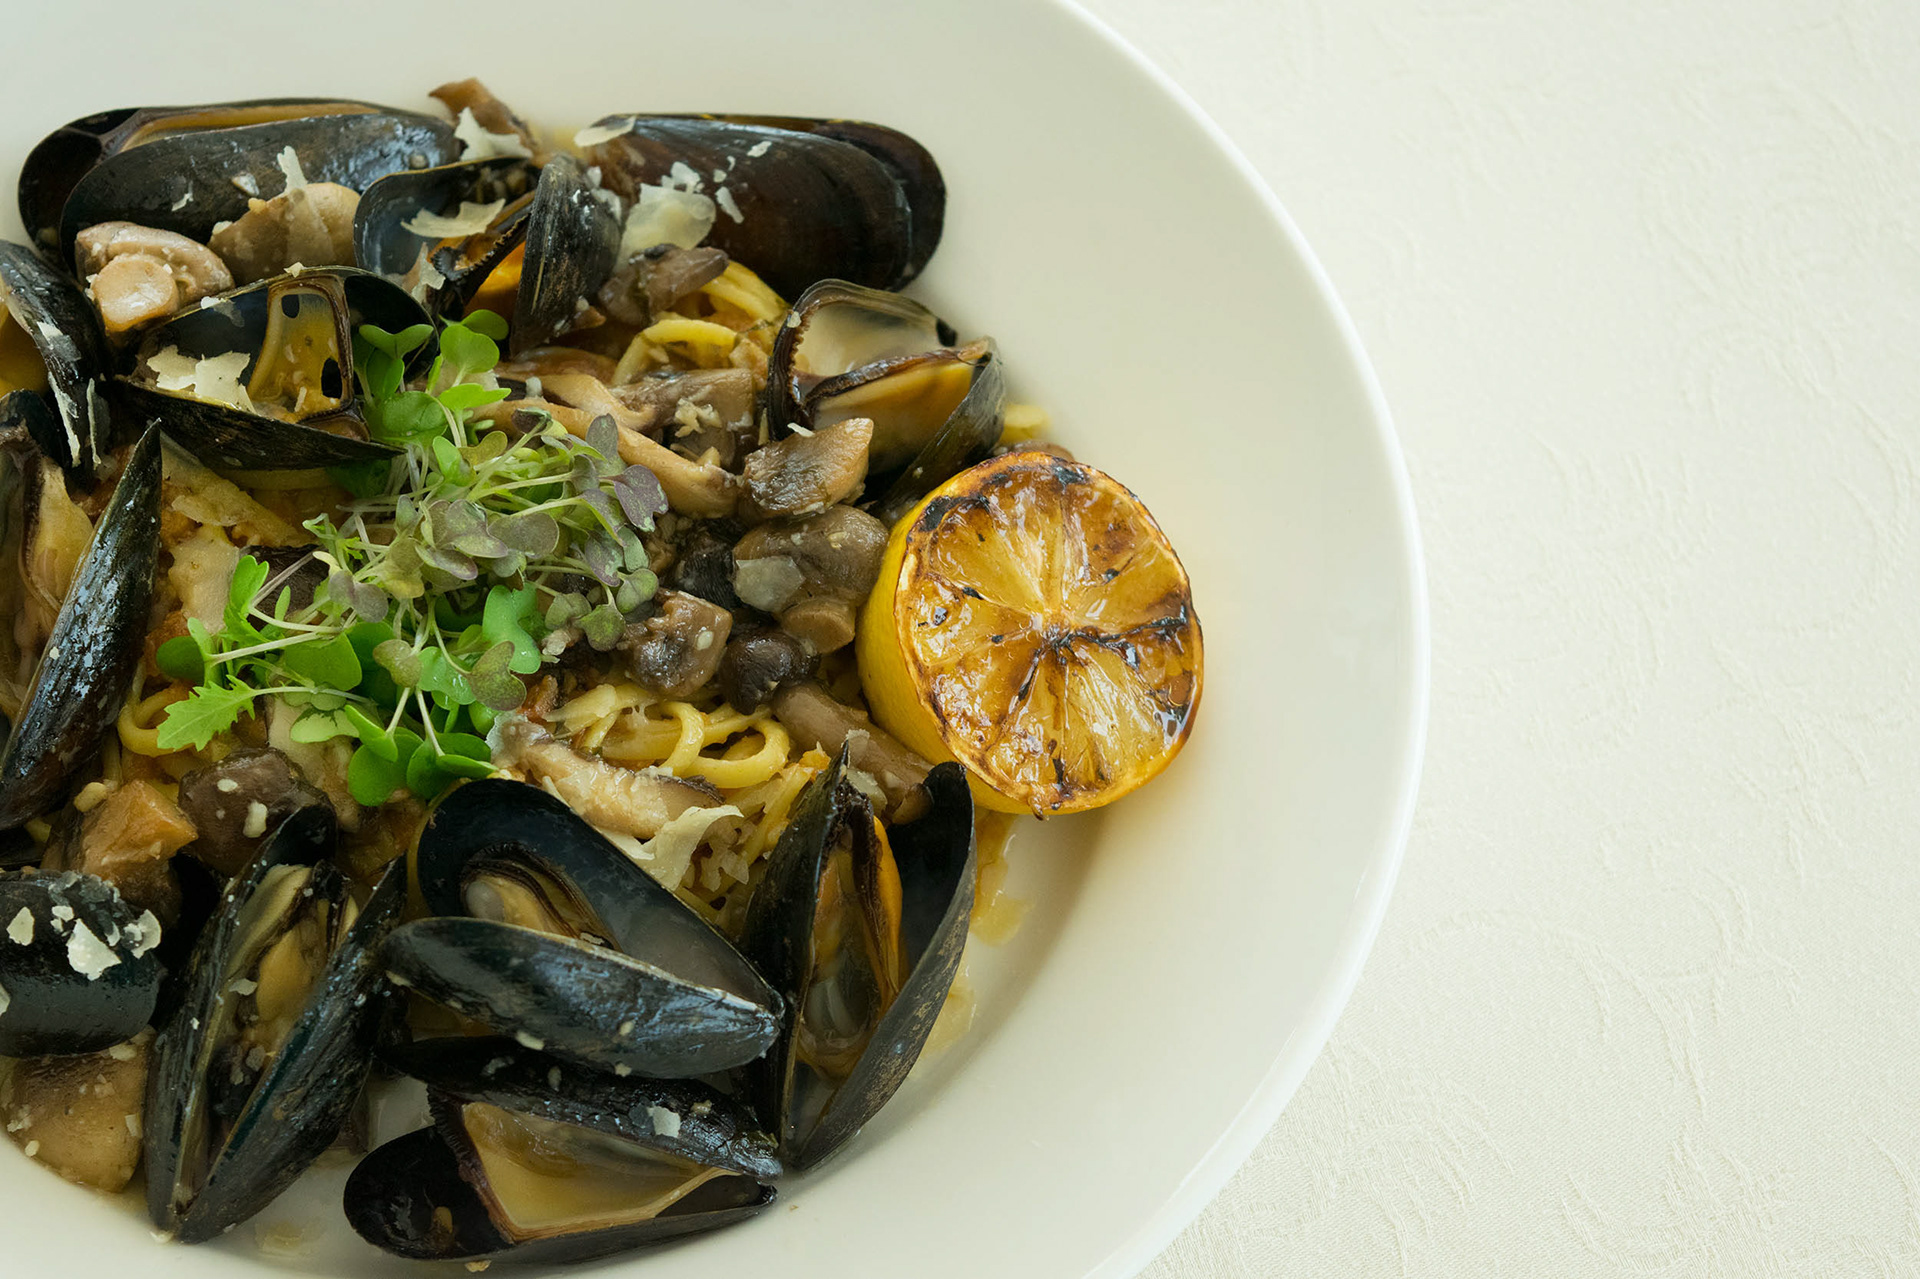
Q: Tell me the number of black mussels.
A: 12